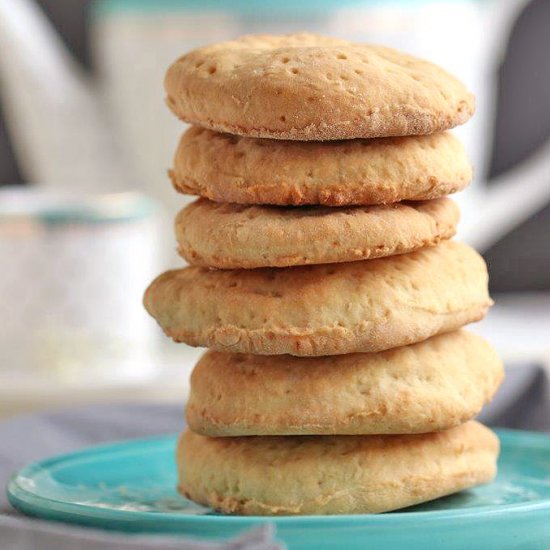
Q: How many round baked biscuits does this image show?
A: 6